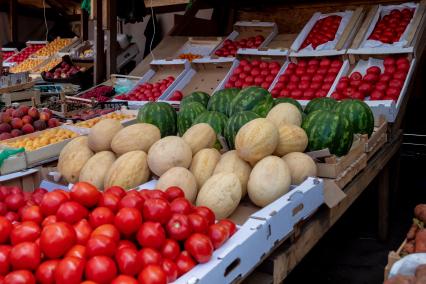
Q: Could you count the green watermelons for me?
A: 11